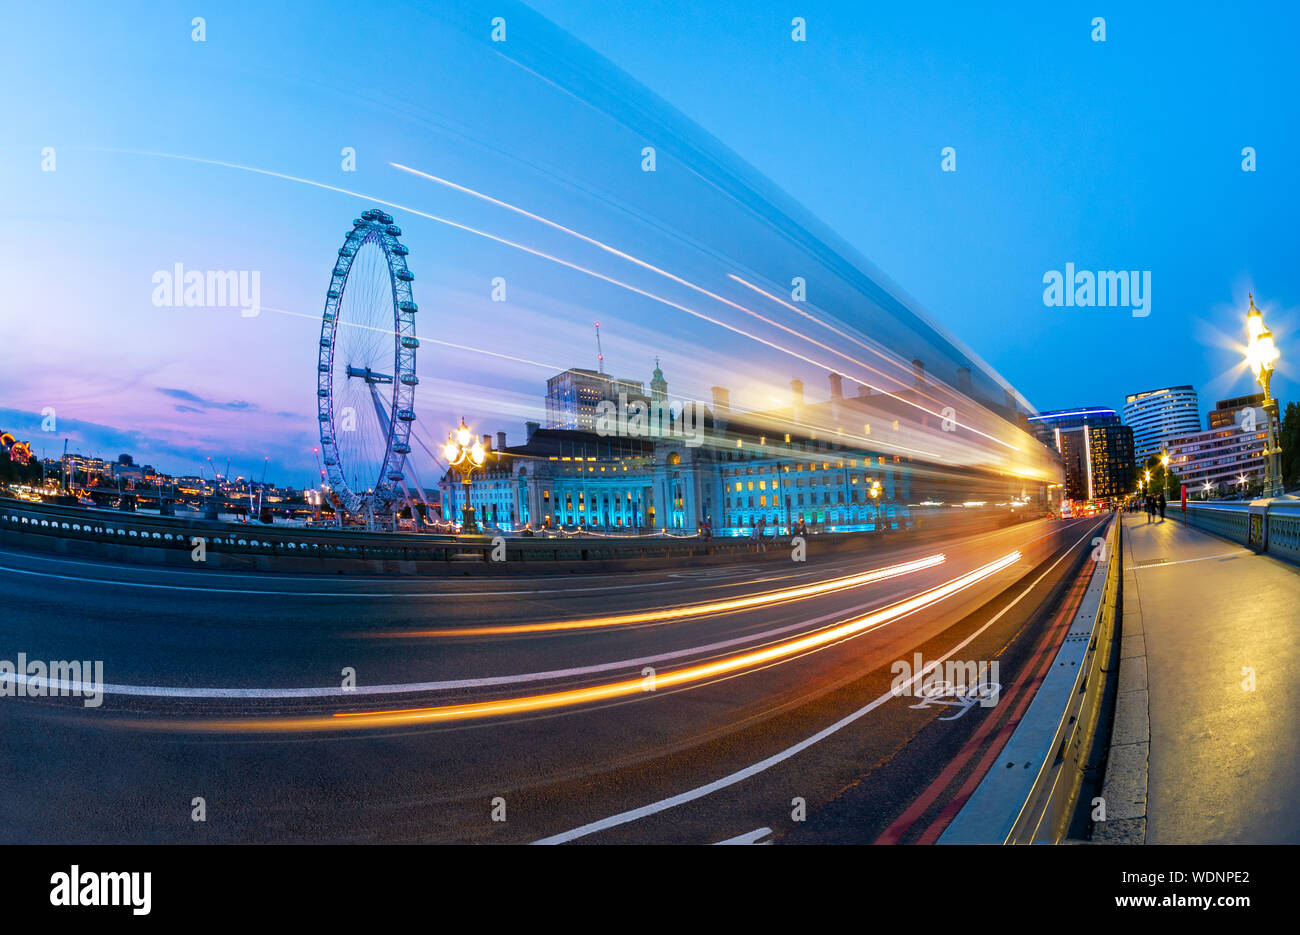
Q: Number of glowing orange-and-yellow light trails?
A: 2